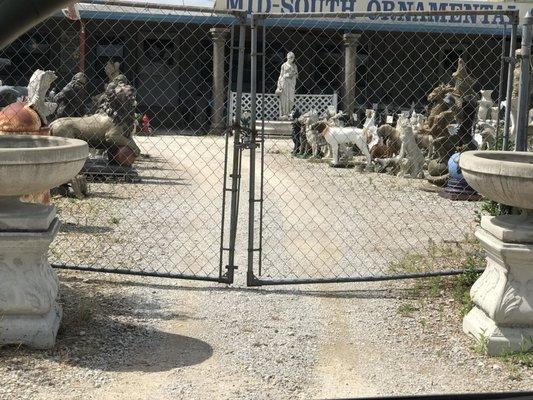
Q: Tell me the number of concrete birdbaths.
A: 2